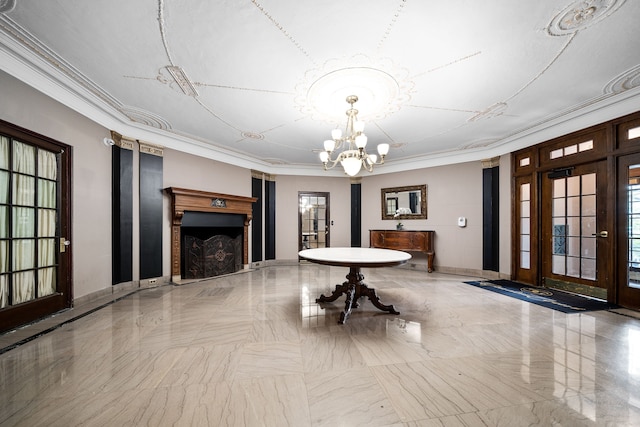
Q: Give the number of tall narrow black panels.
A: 6